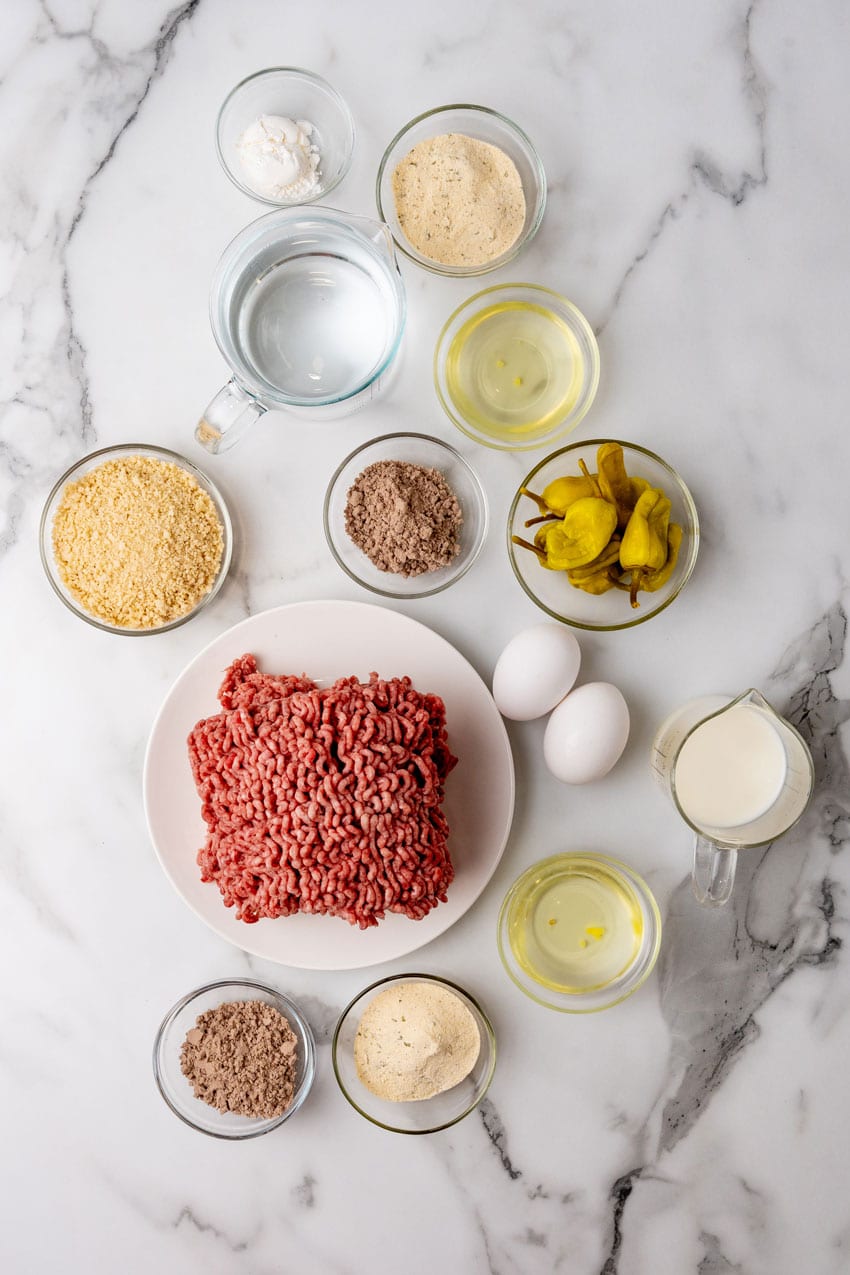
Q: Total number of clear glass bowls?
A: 9